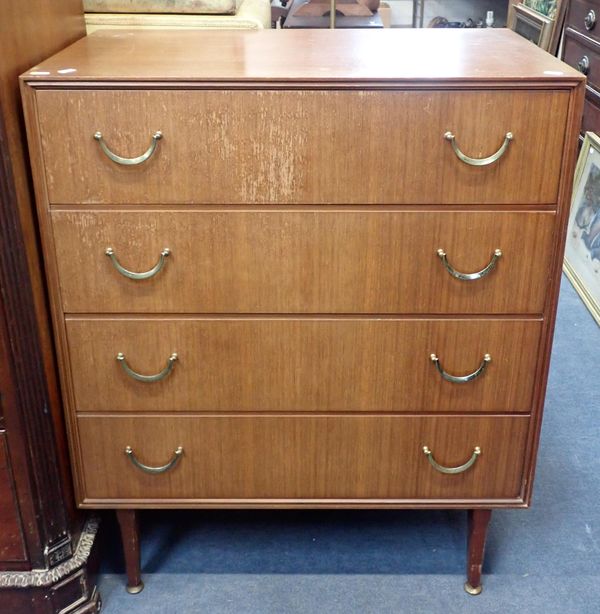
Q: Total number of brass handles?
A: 8